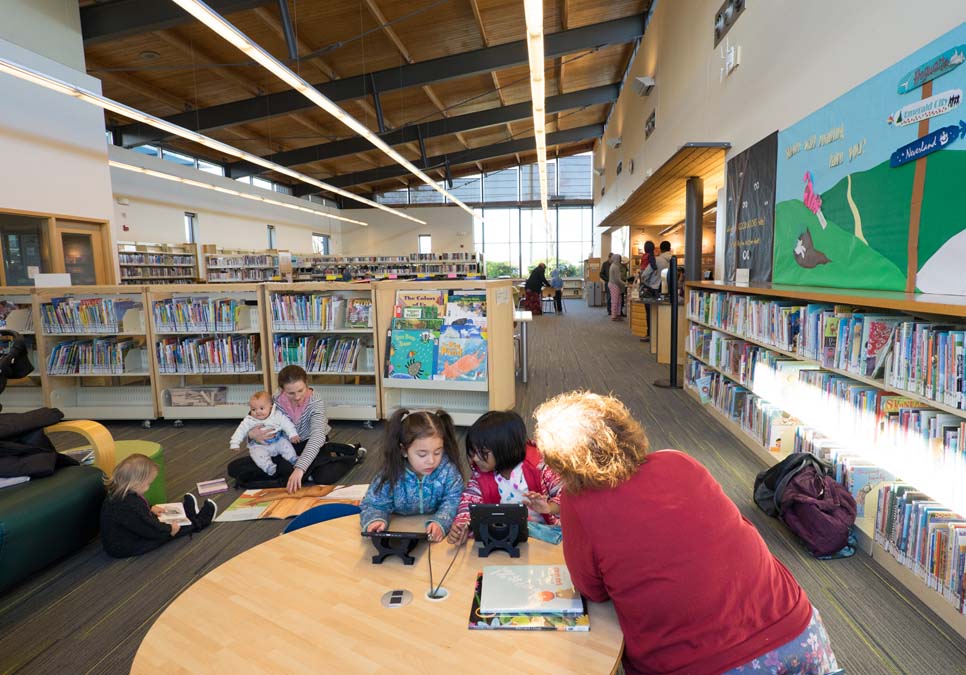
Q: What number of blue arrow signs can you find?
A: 2